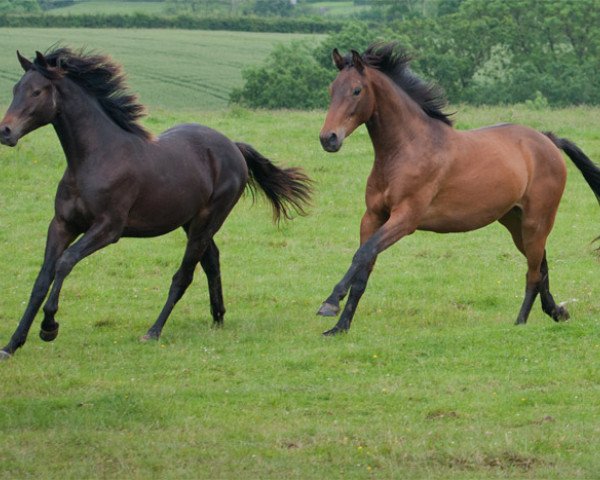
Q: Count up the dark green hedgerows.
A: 1